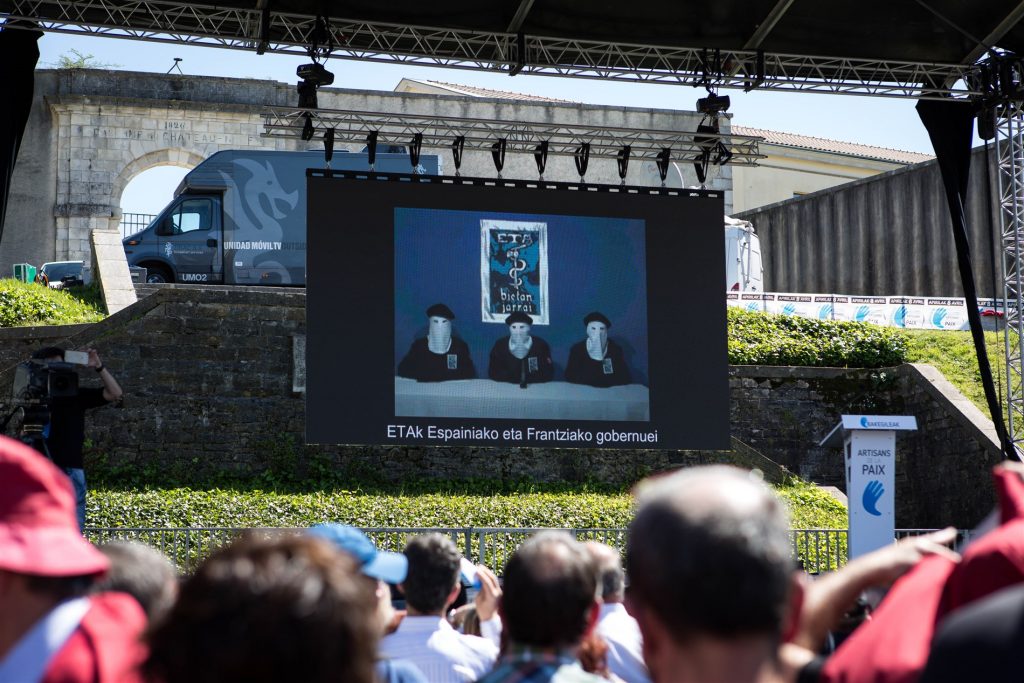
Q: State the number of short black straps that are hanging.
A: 10